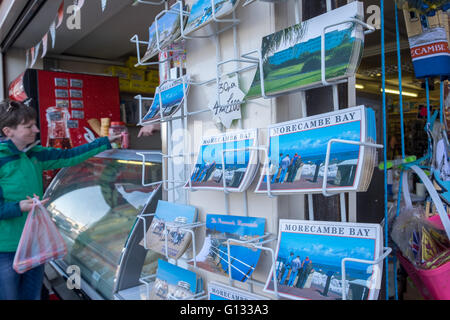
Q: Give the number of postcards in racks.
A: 11